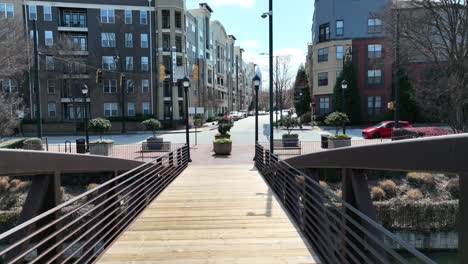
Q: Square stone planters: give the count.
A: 4